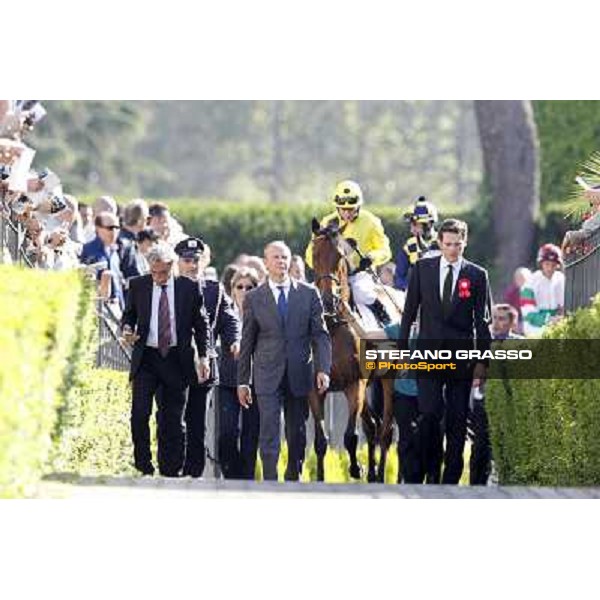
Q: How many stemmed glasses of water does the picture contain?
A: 0